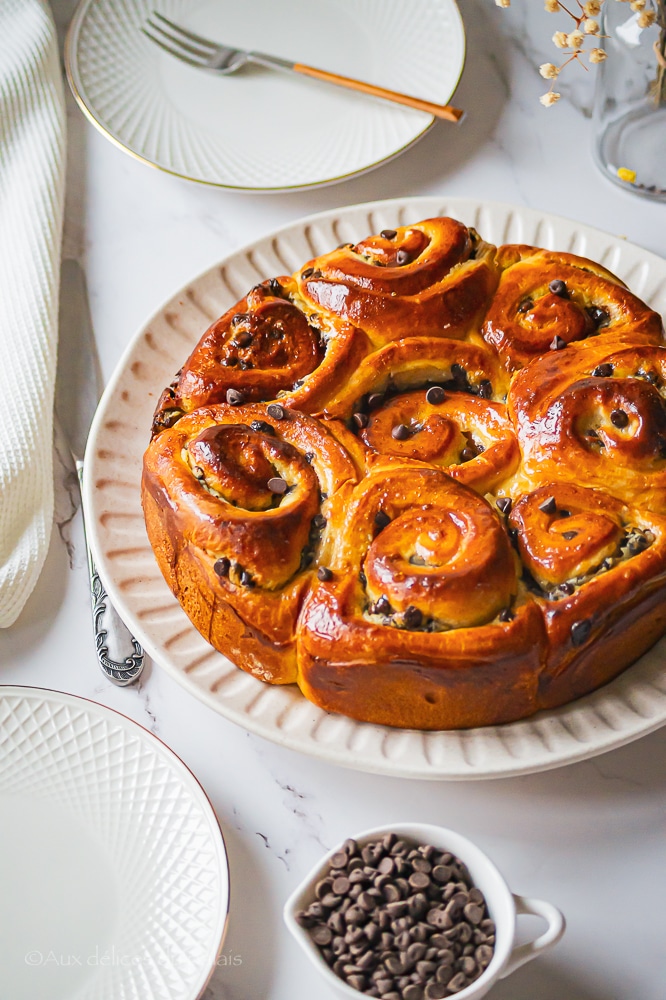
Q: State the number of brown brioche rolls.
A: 8